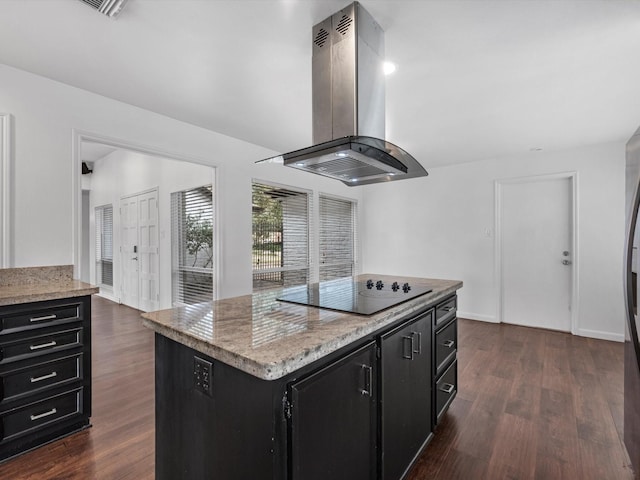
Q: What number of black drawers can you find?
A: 7